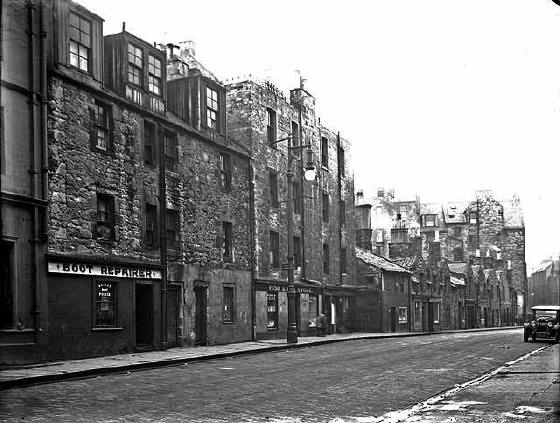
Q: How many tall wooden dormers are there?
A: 3